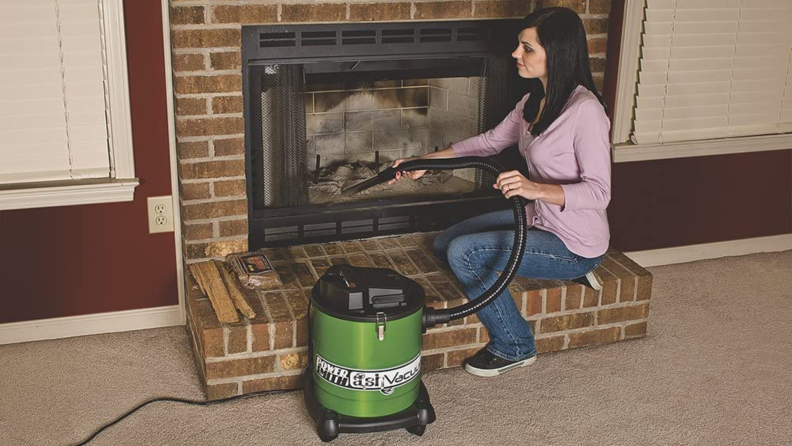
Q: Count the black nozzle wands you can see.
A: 1